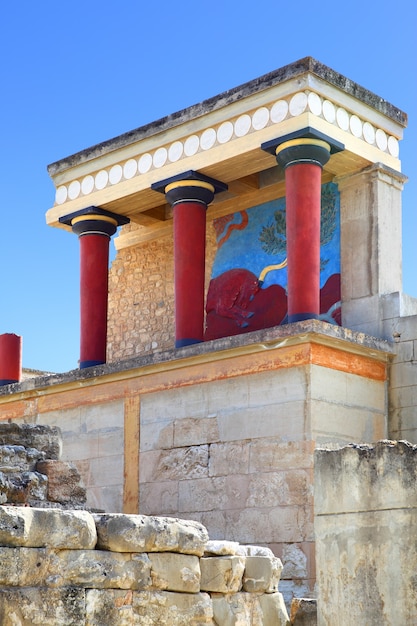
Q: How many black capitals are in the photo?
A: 3